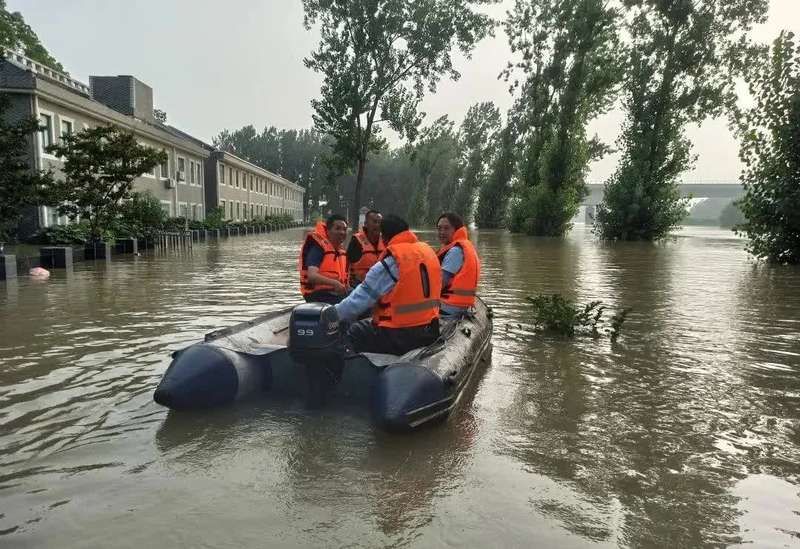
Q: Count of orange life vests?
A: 4